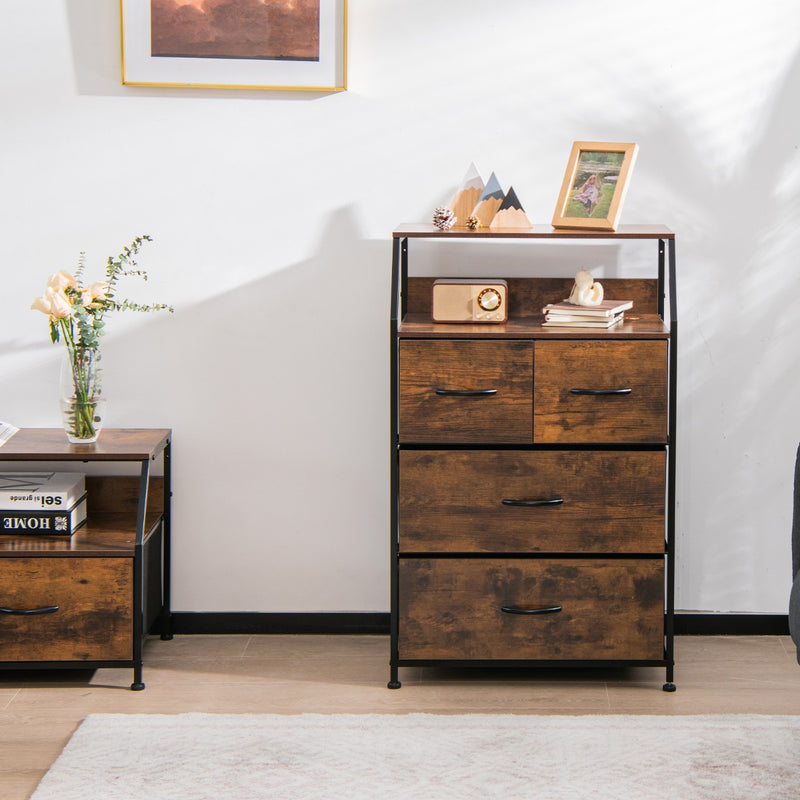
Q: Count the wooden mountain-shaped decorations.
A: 3